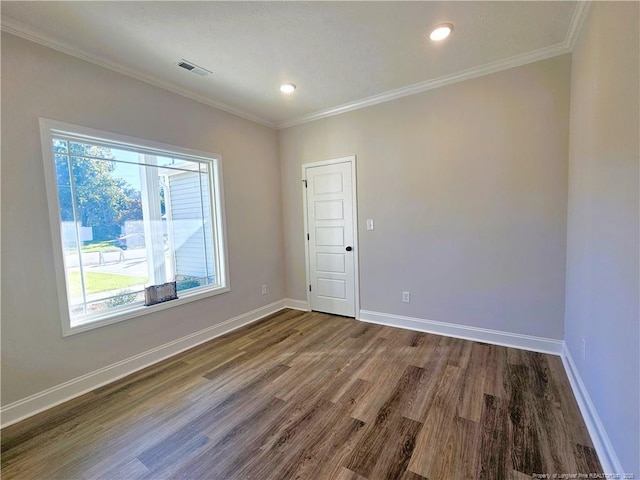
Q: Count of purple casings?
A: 0